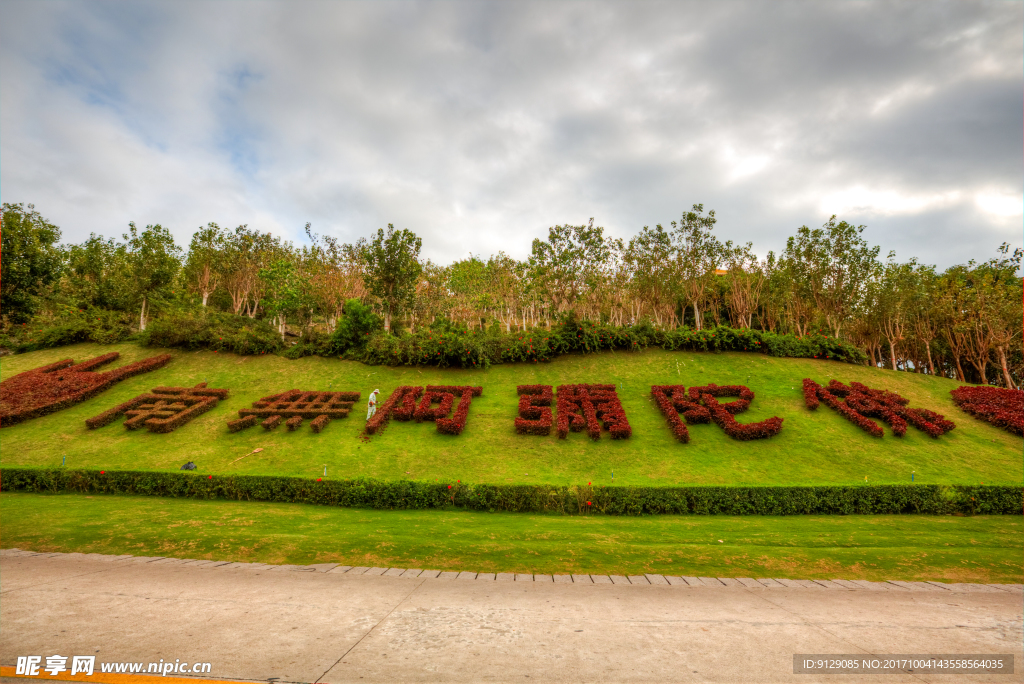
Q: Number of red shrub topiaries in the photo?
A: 8